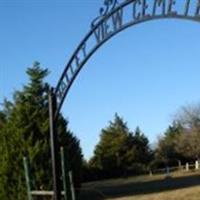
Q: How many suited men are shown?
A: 0